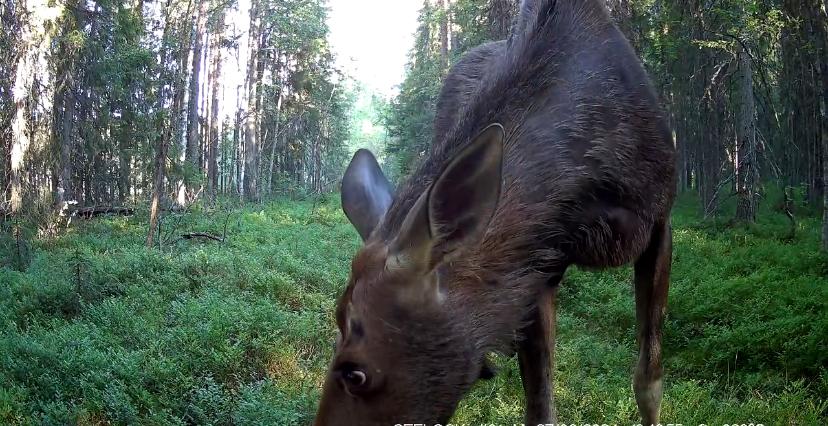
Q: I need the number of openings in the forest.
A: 1